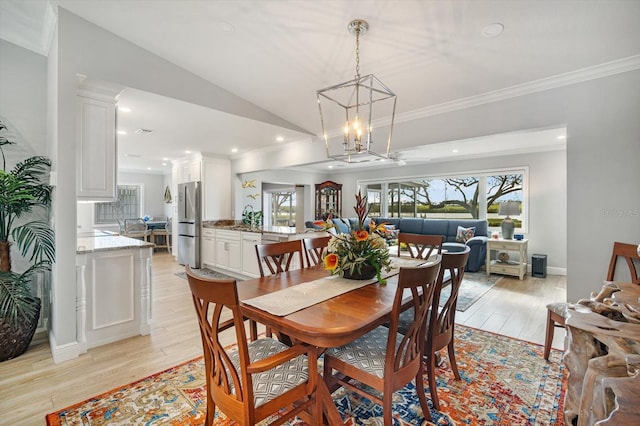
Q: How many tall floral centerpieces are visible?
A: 1